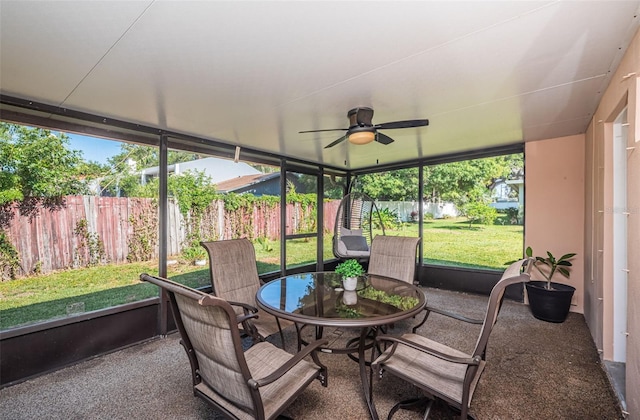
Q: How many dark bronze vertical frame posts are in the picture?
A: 5